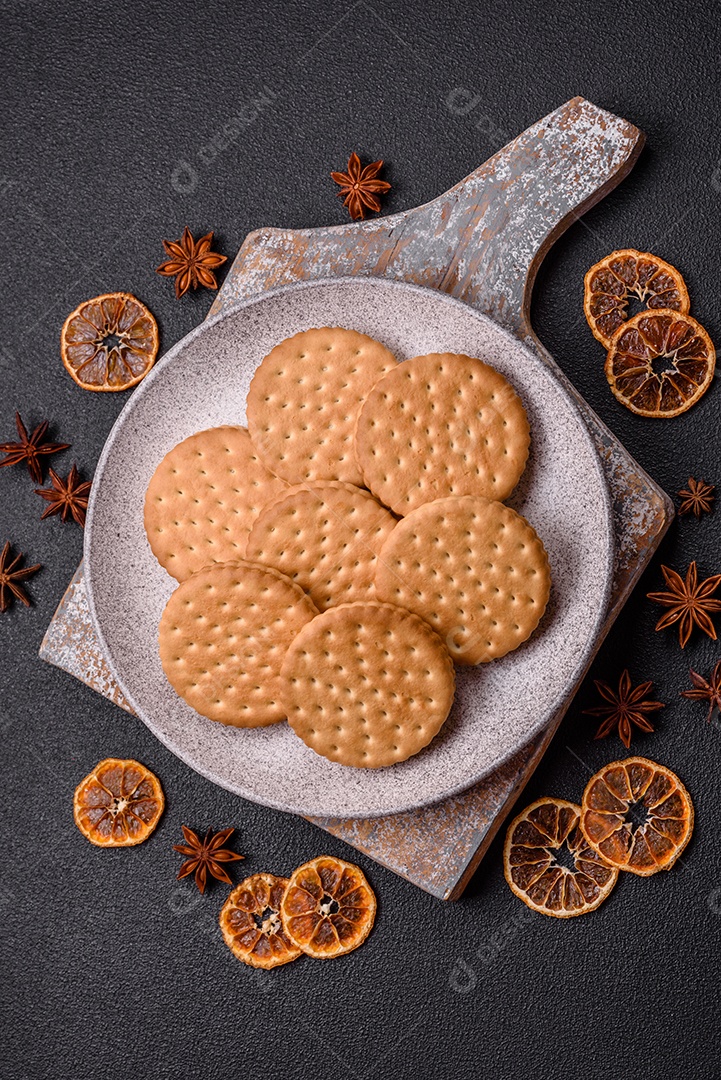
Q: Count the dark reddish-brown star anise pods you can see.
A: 10